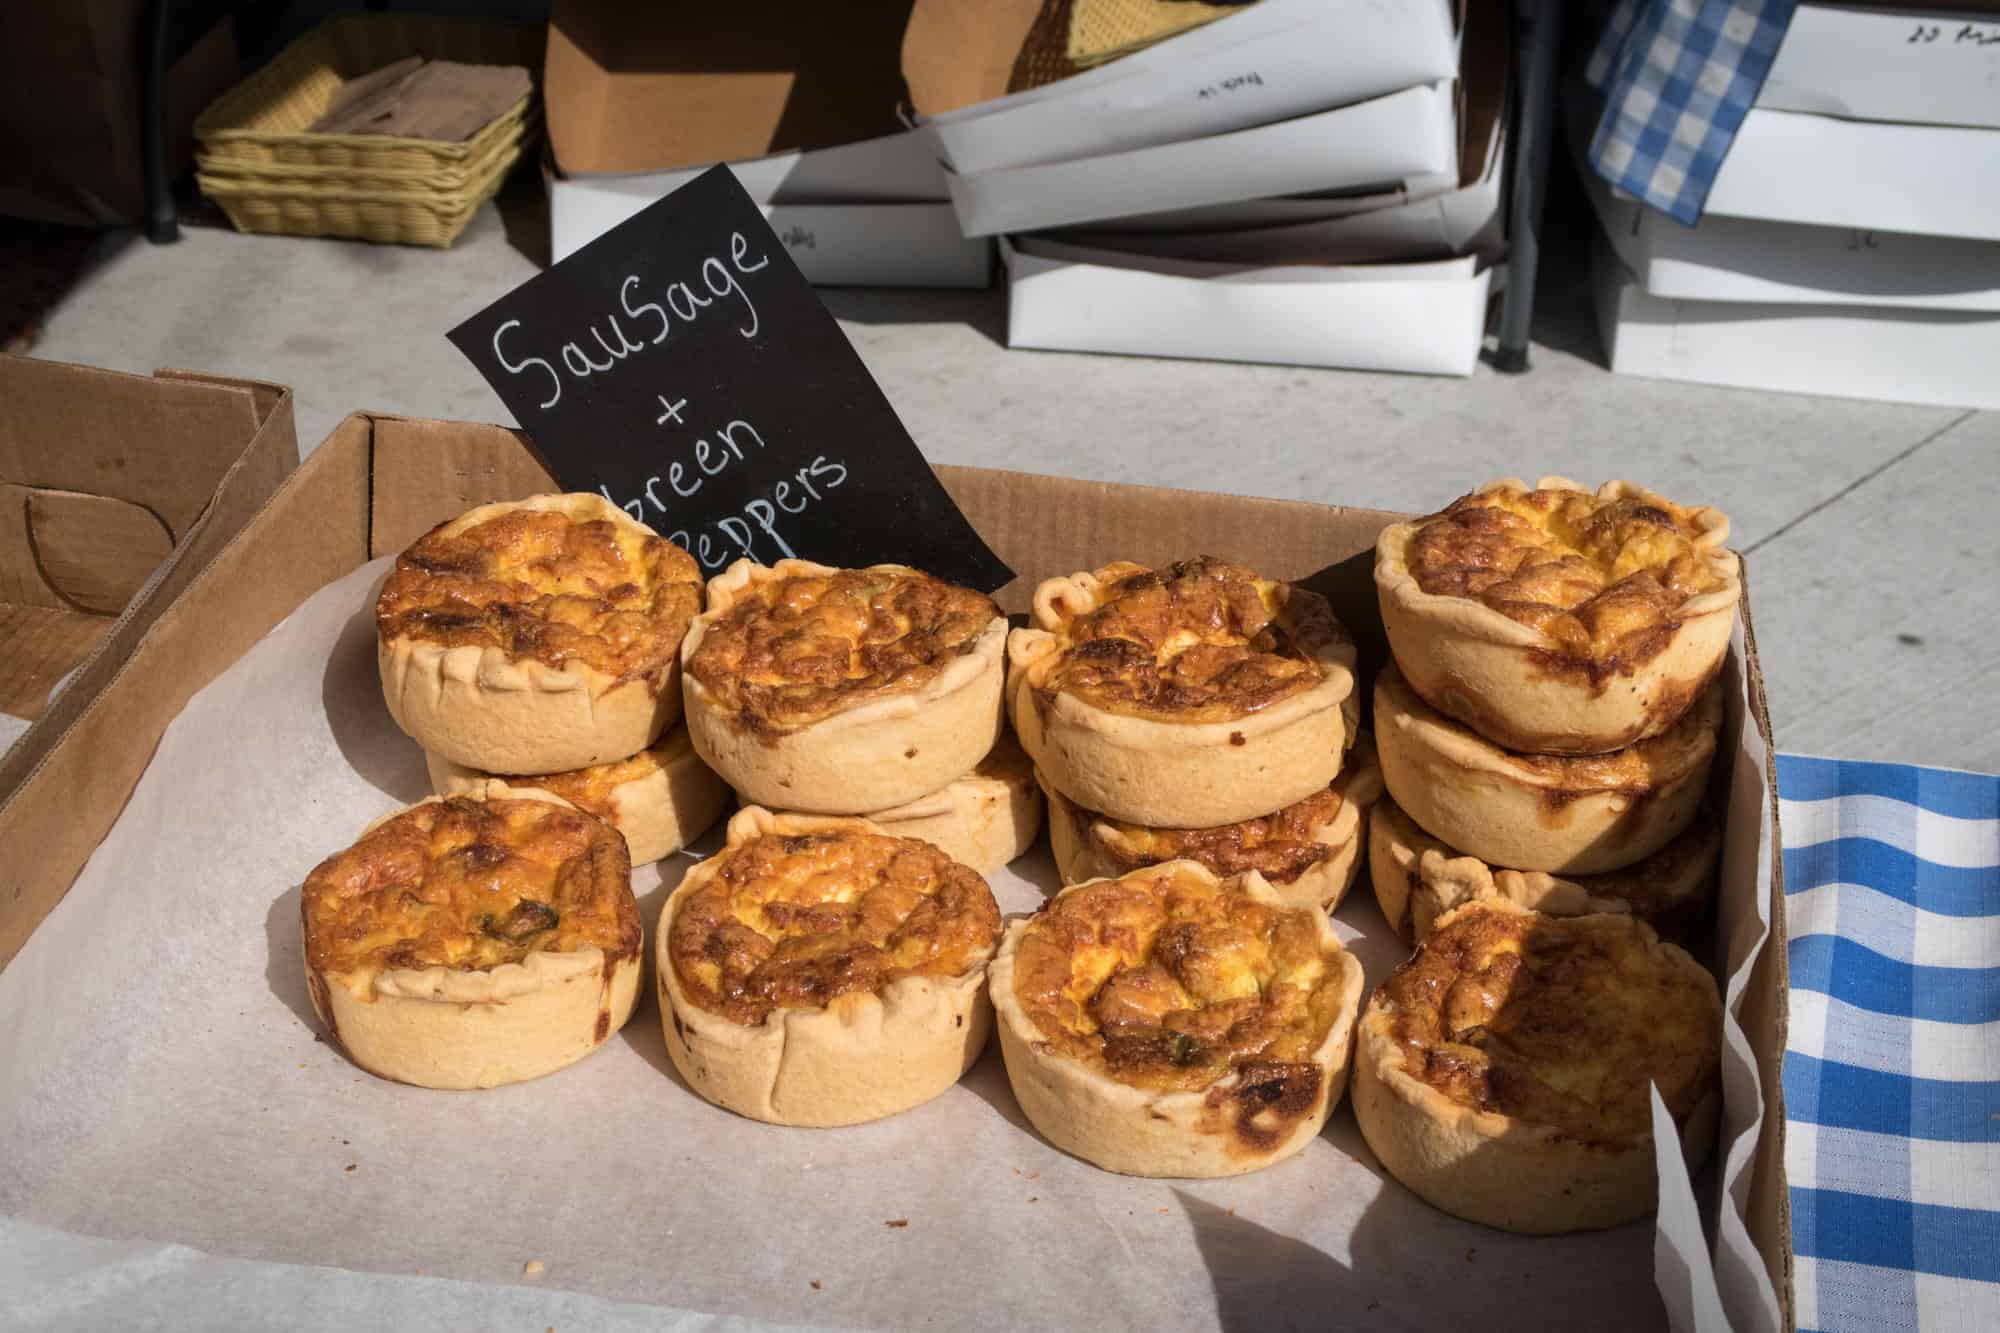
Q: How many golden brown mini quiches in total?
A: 13